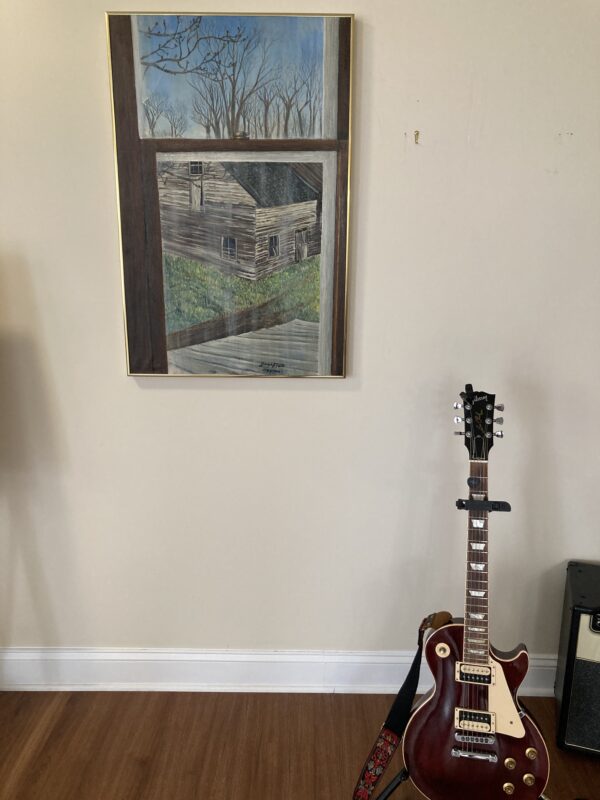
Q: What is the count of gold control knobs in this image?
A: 4